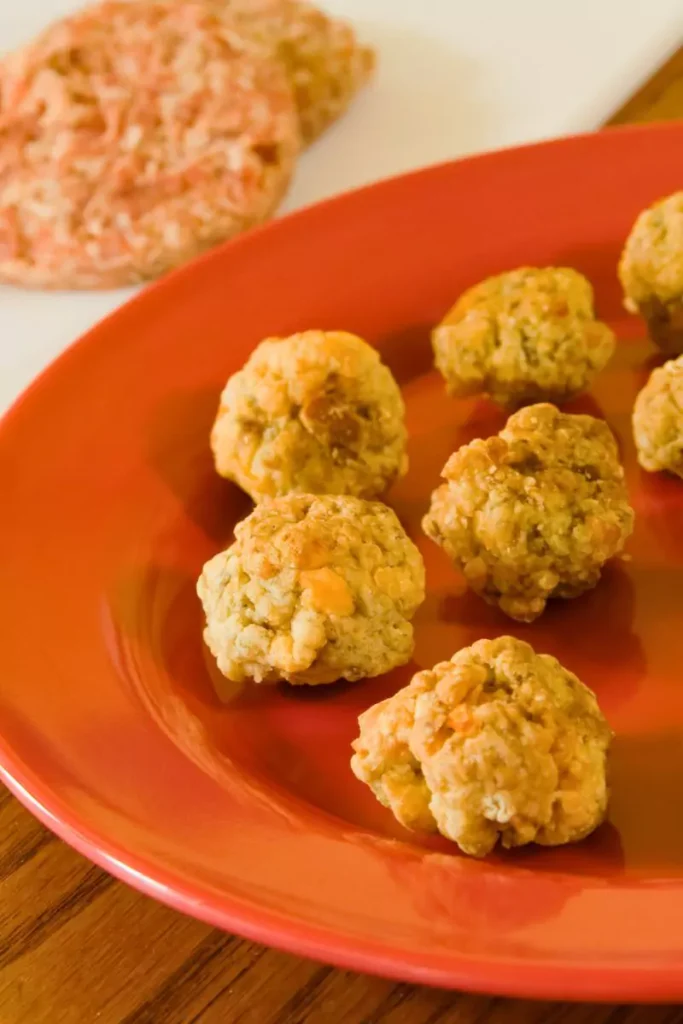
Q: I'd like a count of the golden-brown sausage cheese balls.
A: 7